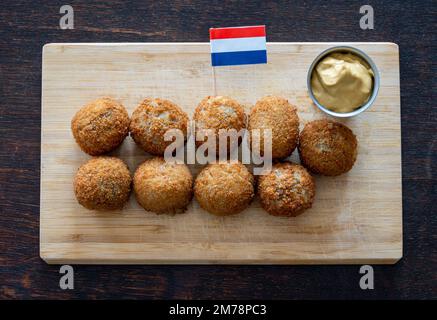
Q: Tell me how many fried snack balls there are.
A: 9